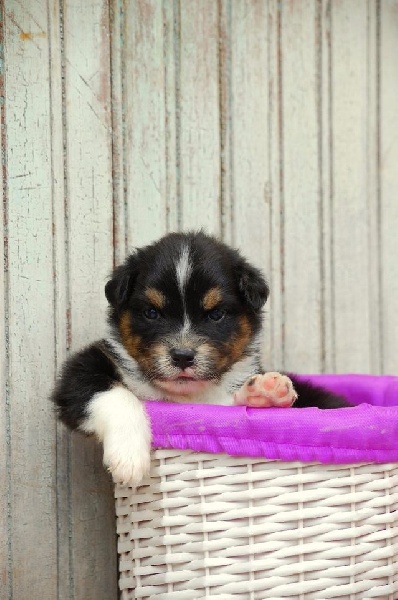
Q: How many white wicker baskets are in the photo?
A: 1